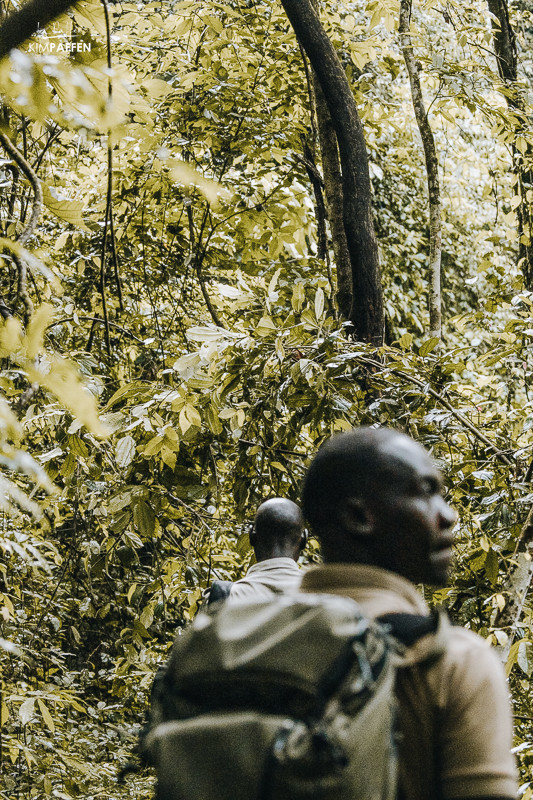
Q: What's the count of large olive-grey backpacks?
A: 1